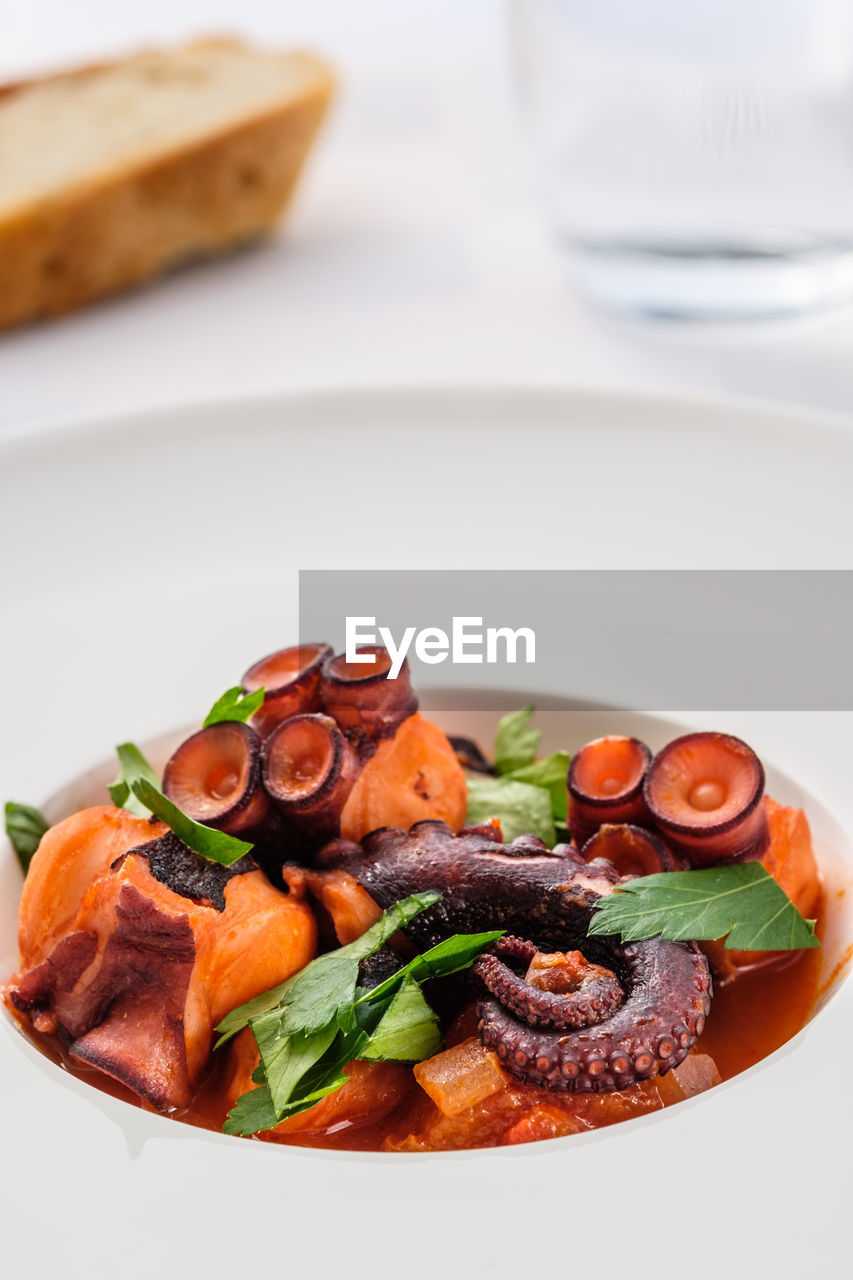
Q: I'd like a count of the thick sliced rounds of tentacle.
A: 7